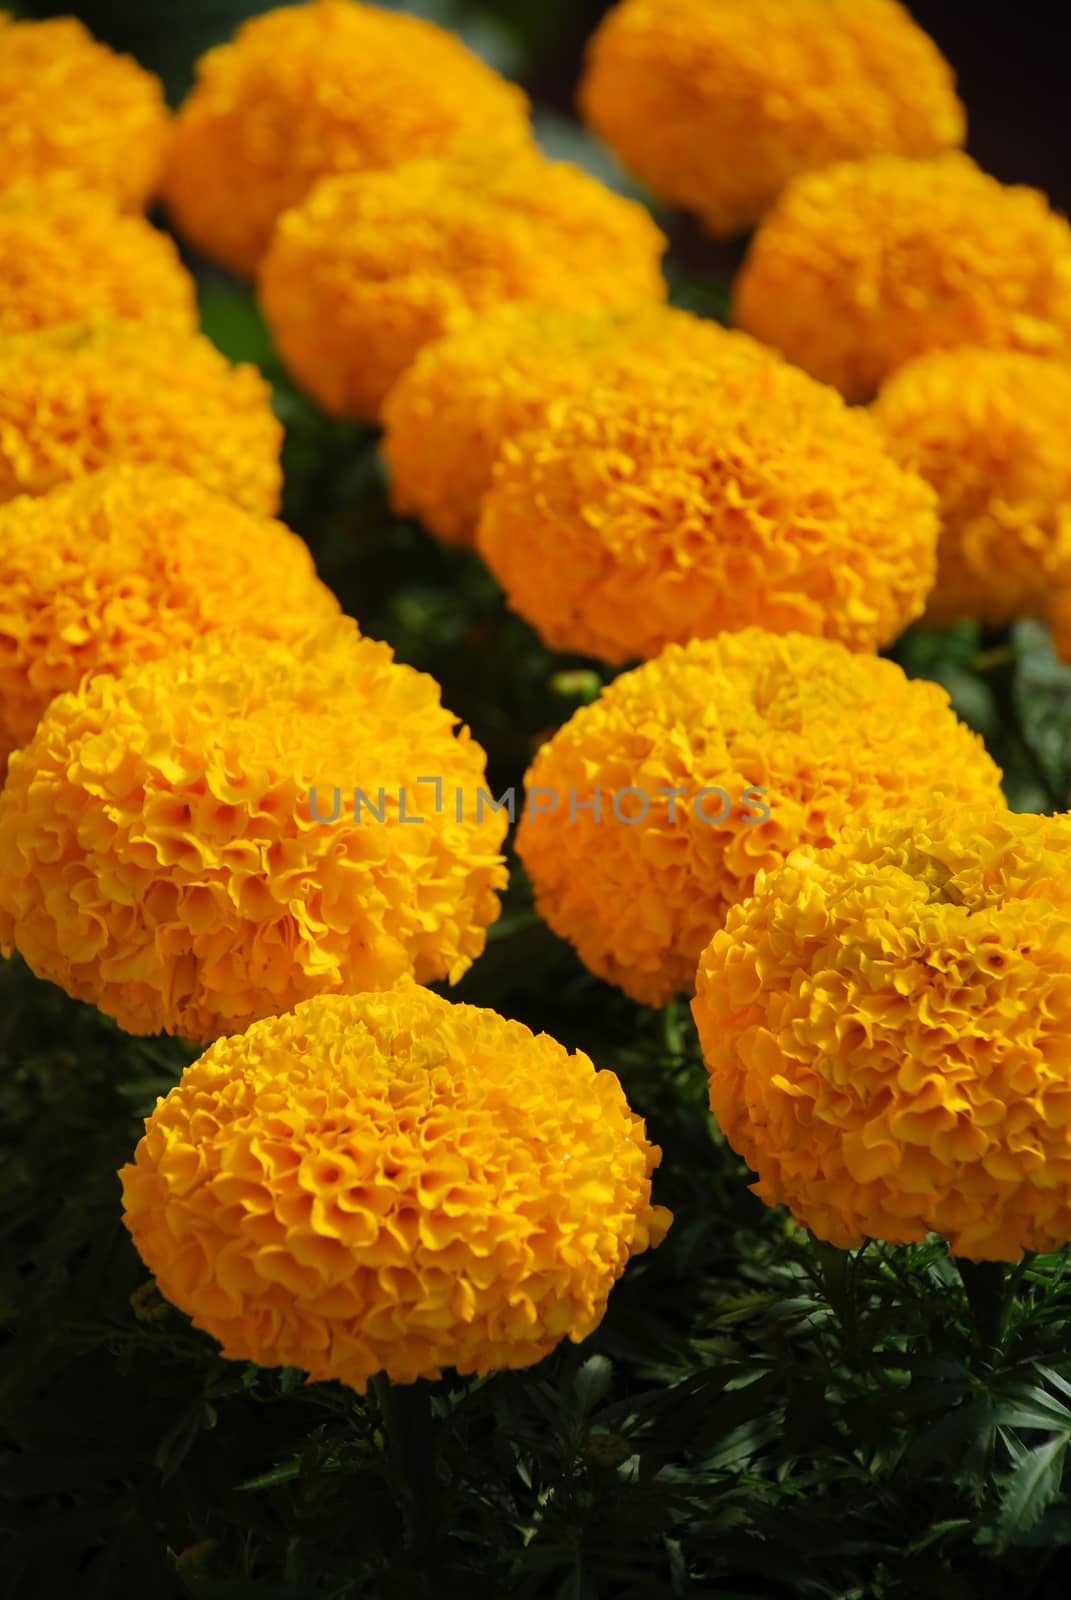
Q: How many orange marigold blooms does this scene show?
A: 15